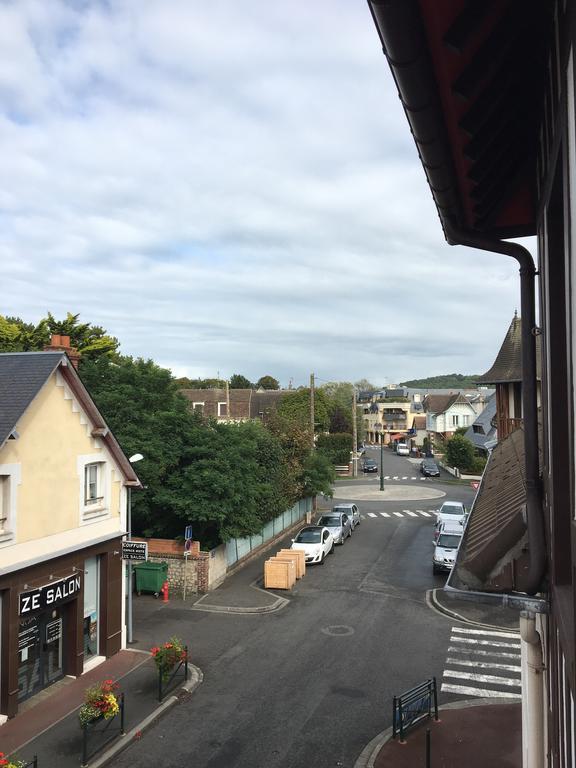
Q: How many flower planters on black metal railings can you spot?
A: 3